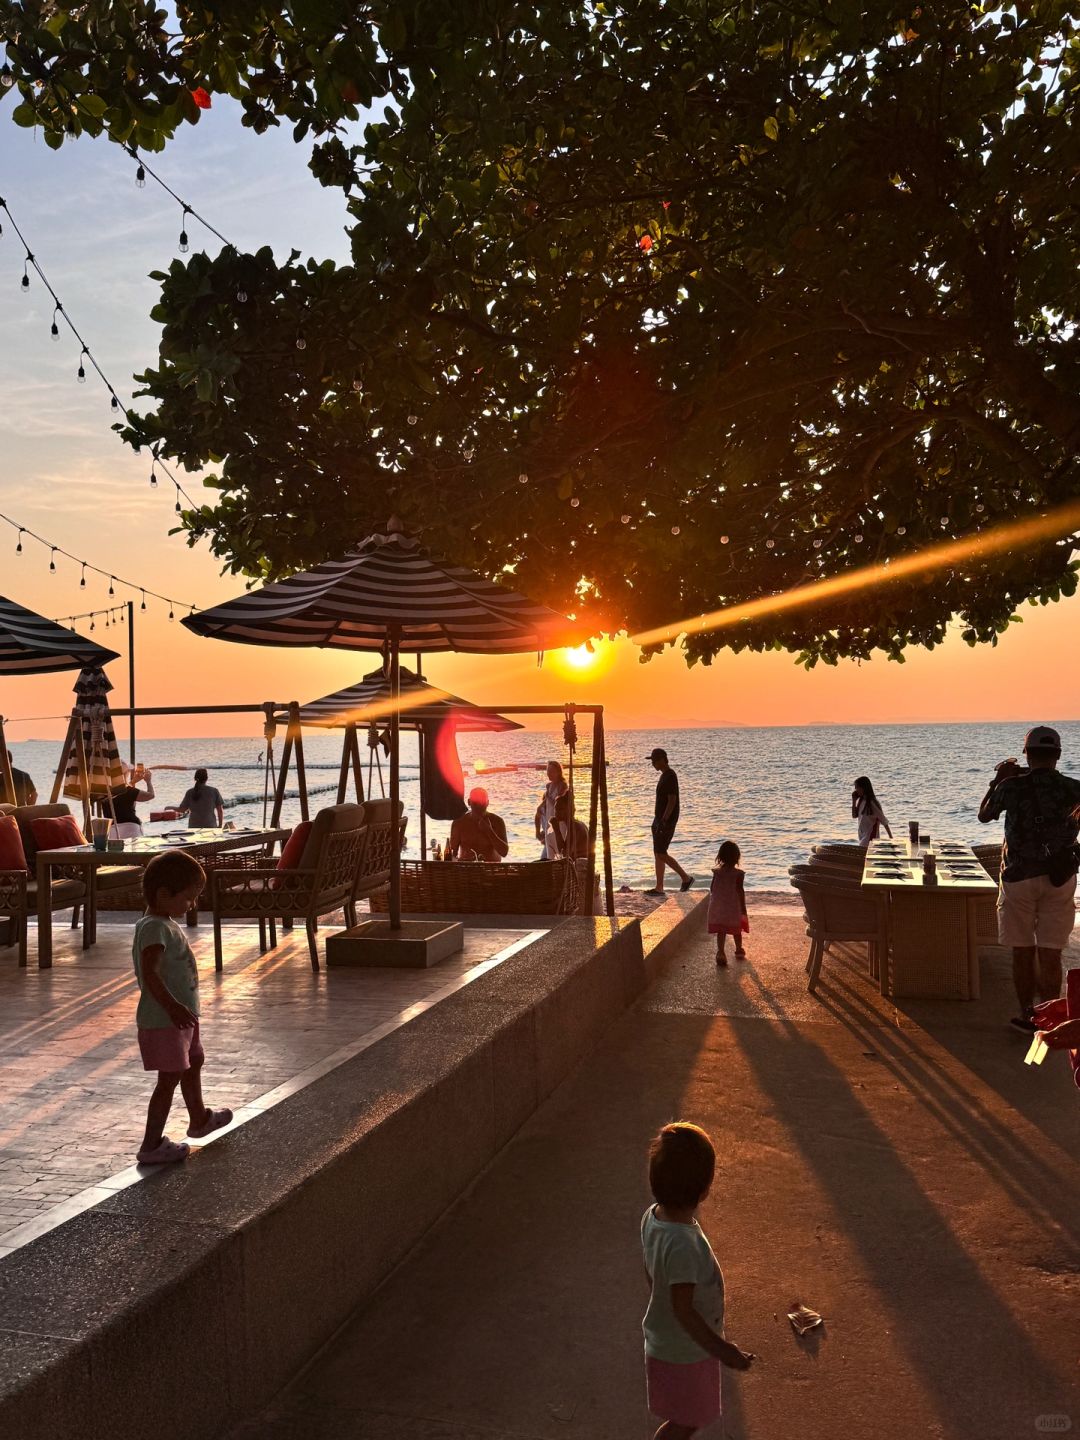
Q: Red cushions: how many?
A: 3